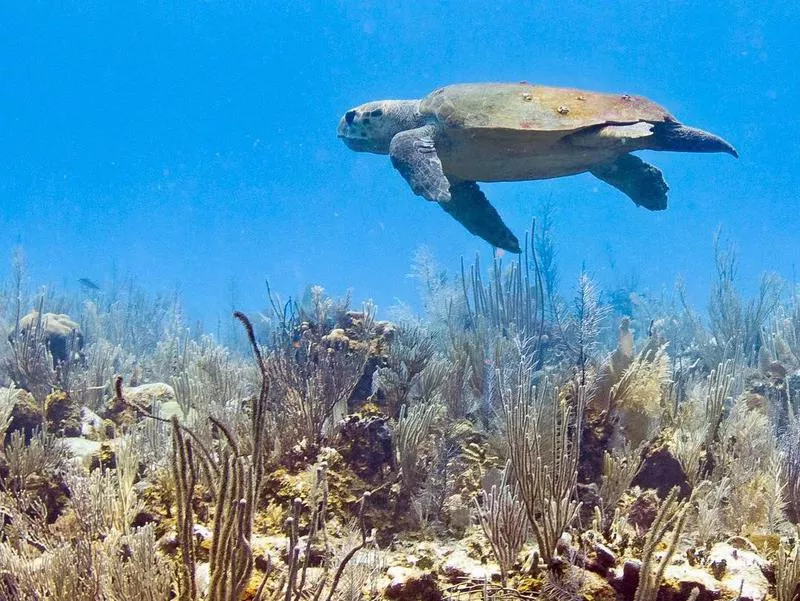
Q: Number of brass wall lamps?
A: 0